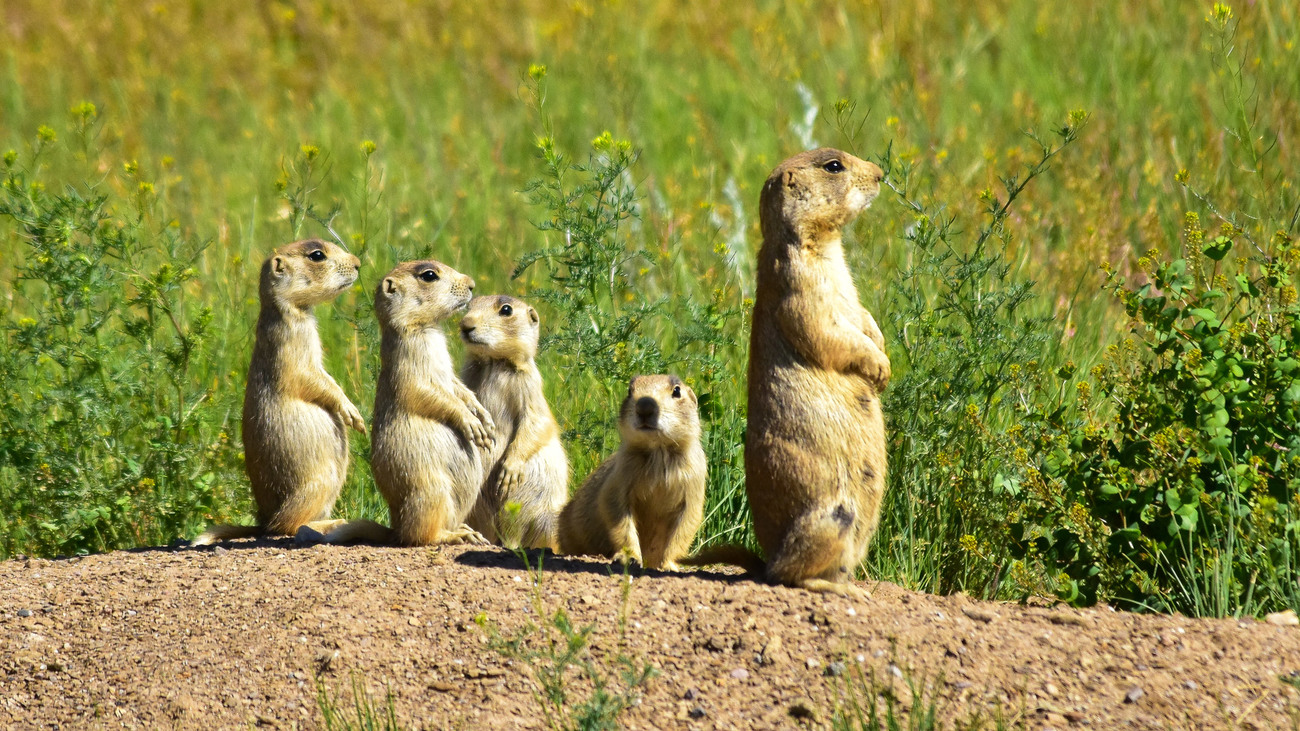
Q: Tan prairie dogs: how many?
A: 5